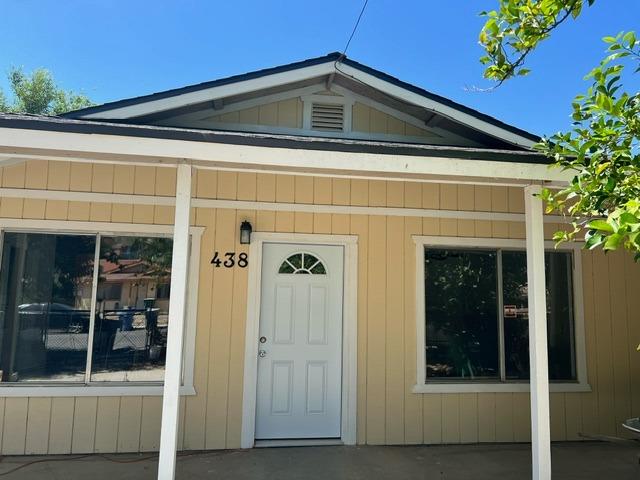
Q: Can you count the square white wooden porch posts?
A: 2